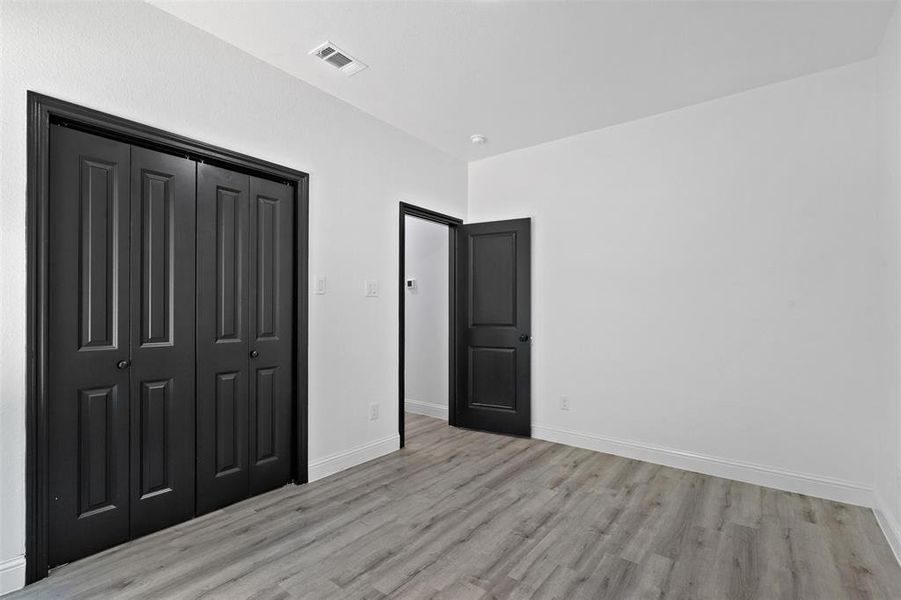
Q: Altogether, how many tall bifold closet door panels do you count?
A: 4